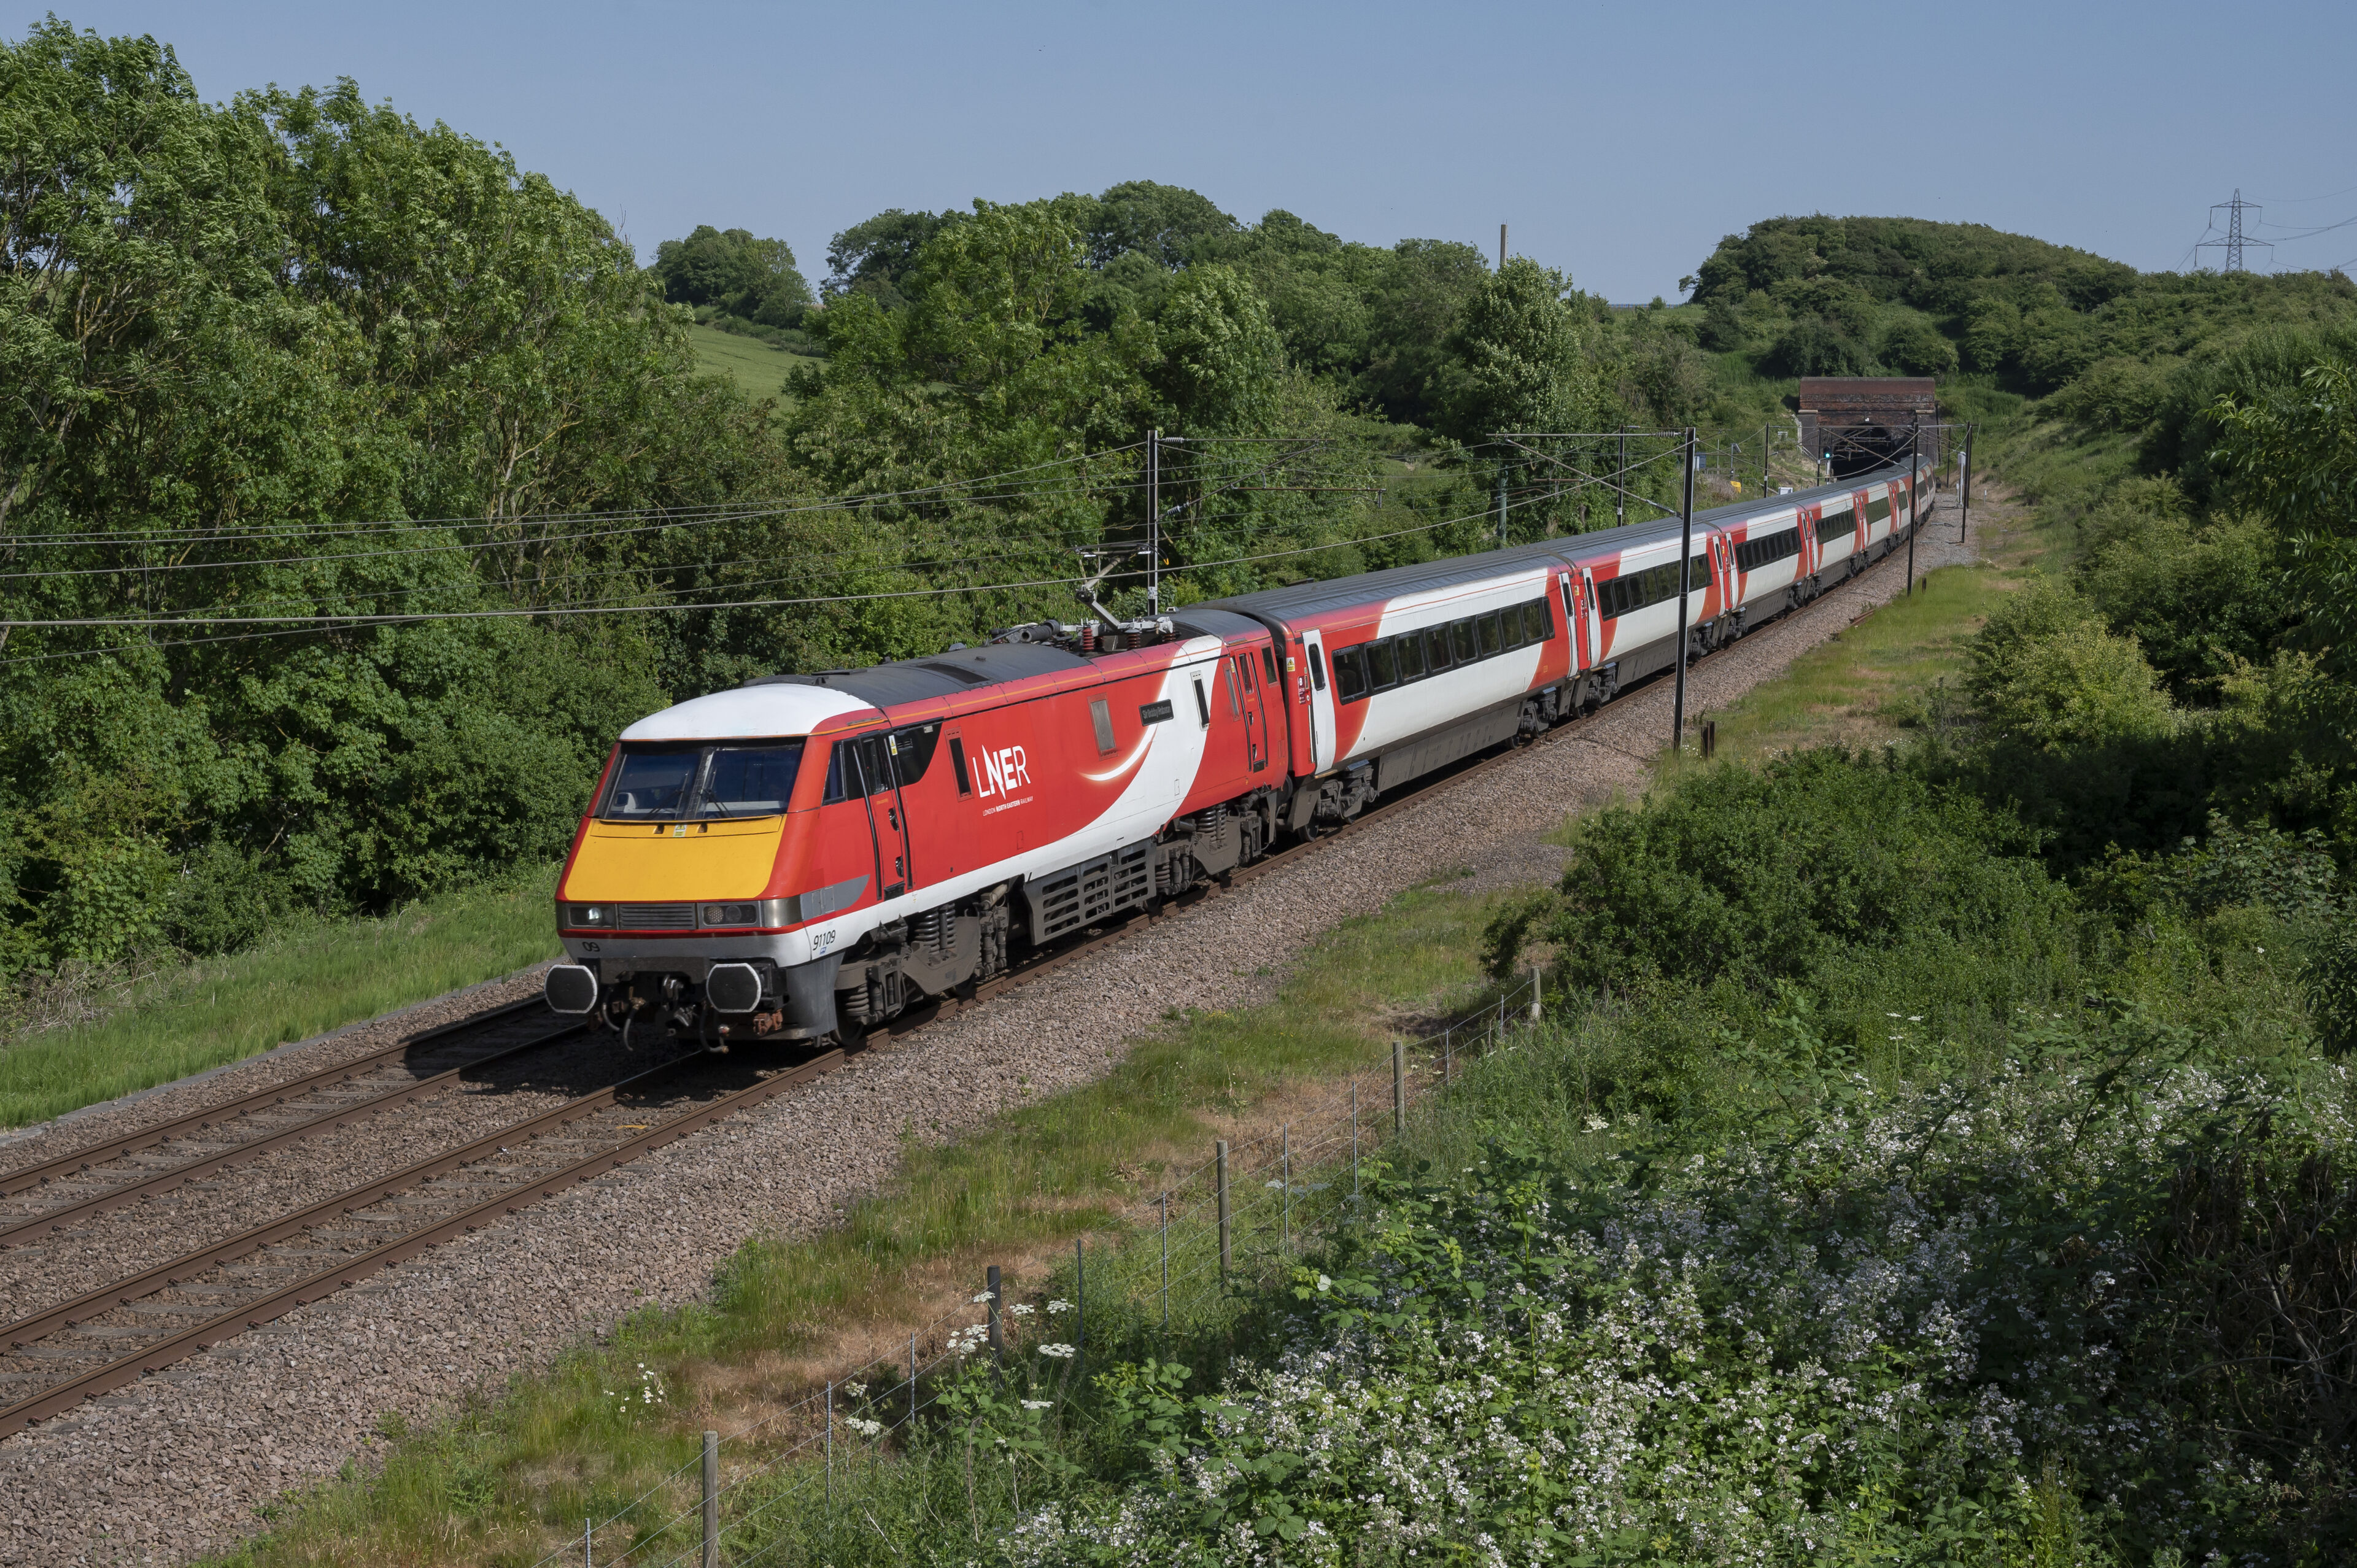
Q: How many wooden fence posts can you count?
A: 5